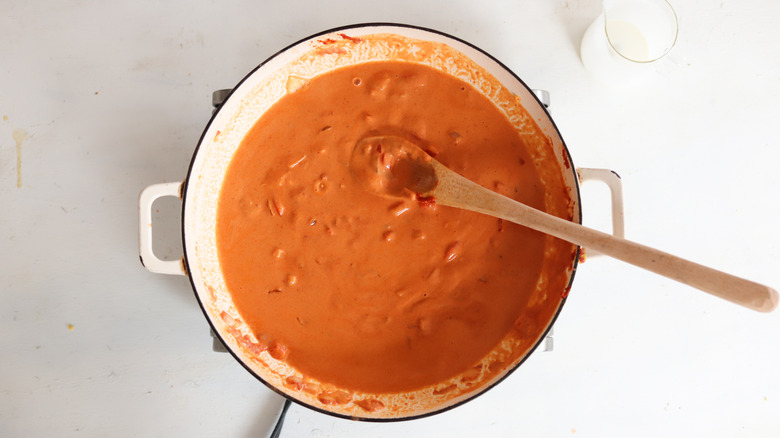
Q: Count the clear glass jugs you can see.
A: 1